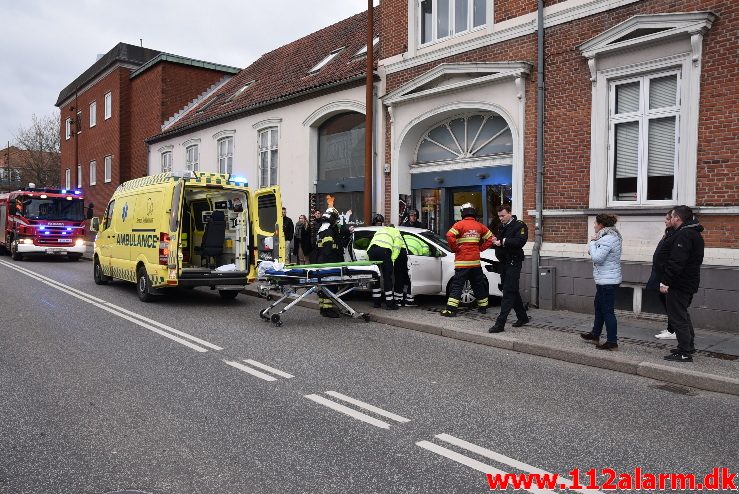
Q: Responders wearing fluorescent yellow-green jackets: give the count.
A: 2